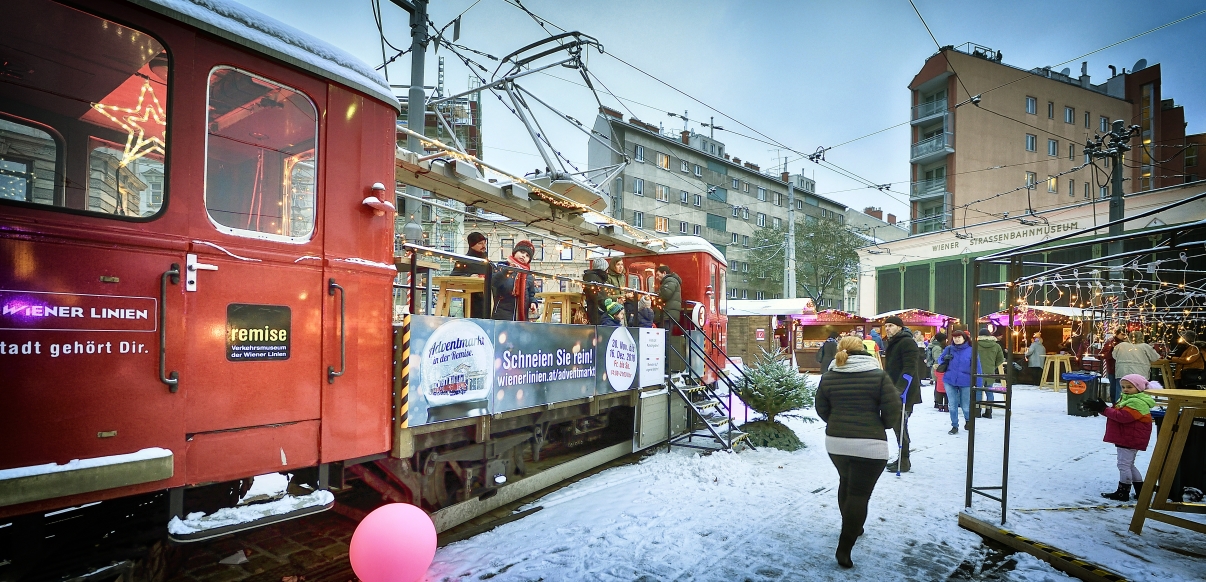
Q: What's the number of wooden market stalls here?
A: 4